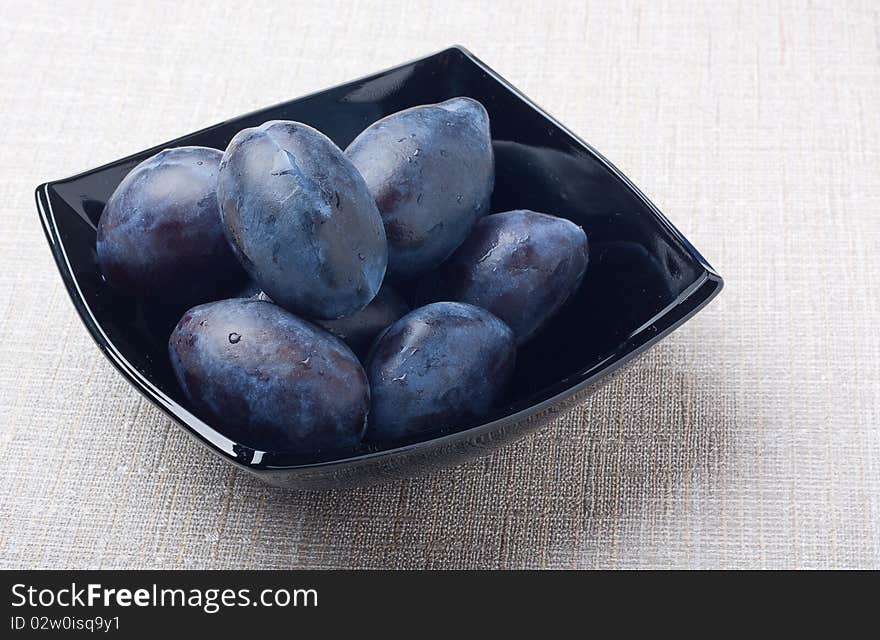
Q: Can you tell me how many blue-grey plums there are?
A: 7